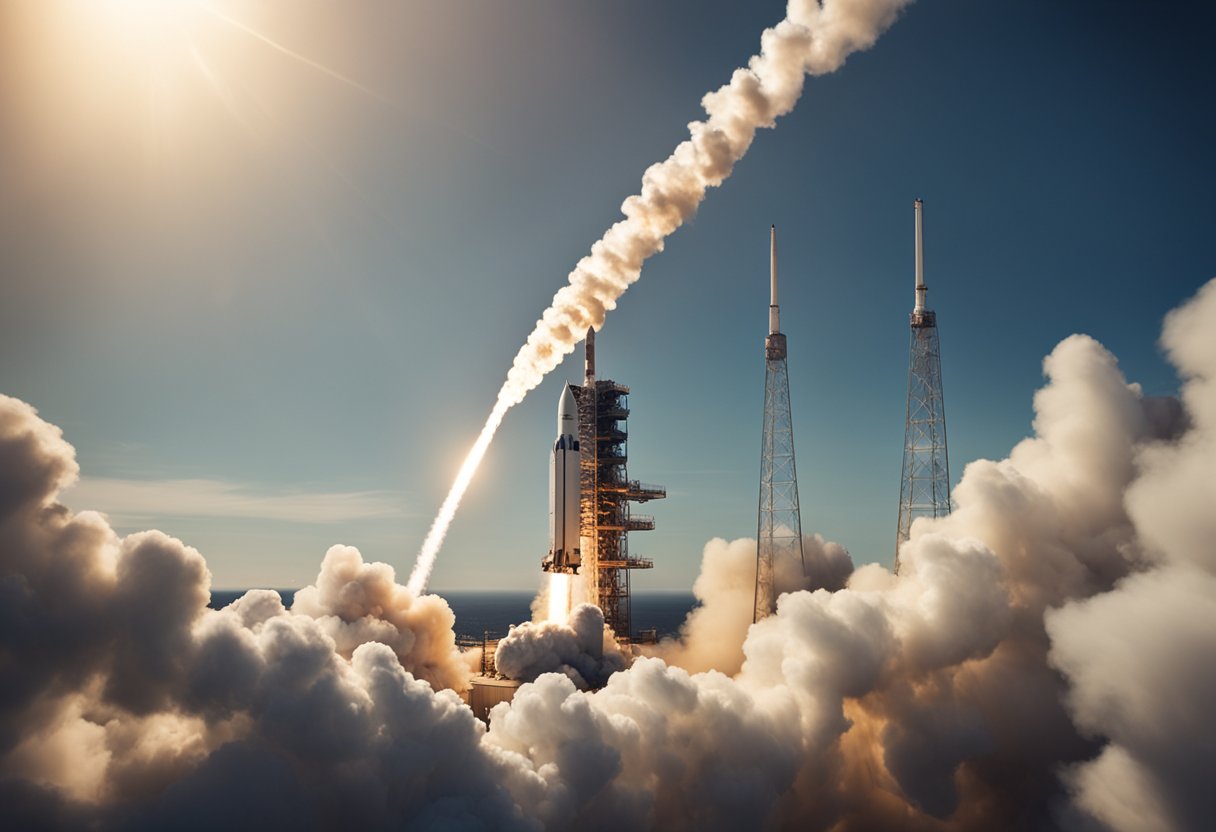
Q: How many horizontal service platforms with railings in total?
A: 3